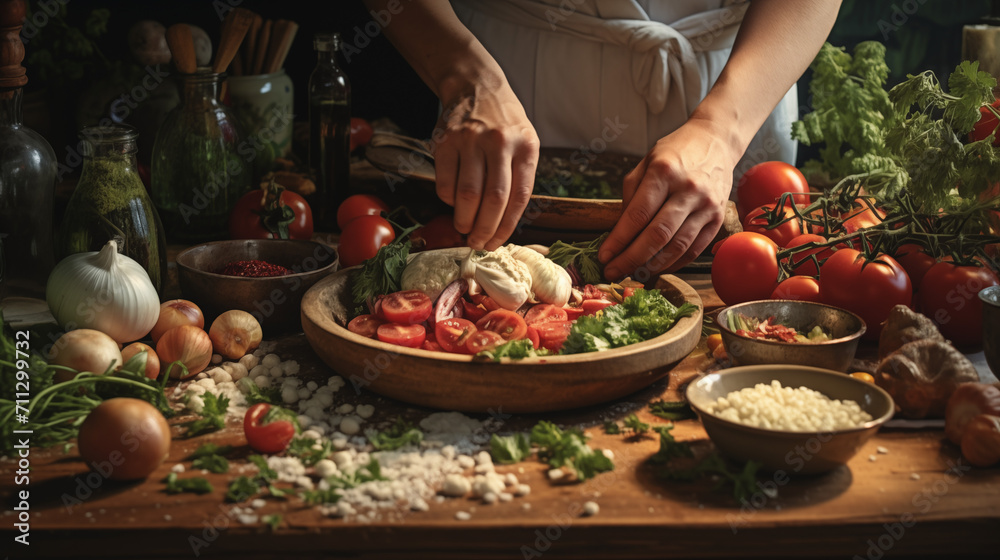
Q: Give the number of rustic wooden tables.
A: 1